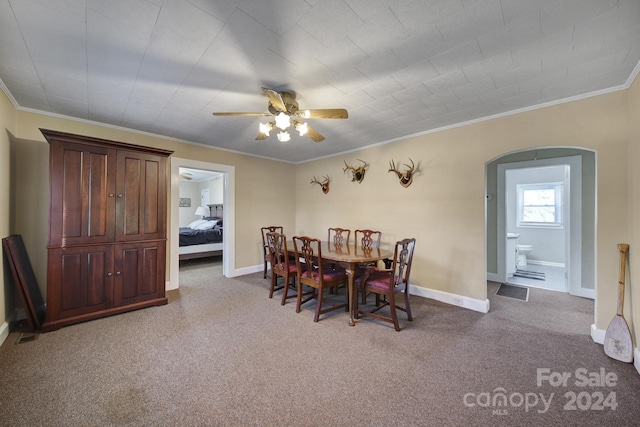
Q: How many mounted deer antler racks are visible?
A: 3